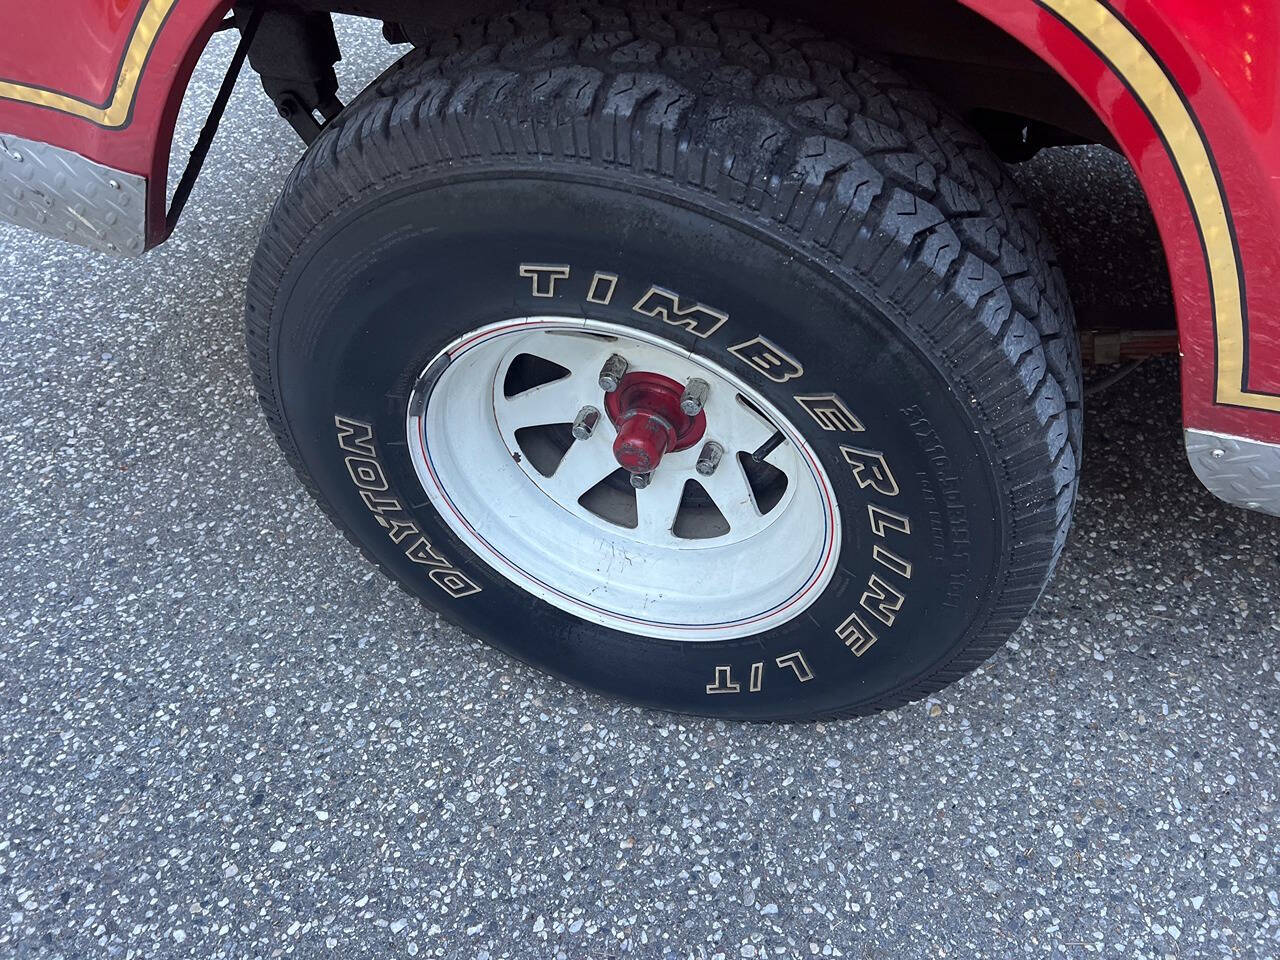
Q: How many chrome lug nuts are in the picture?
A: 5